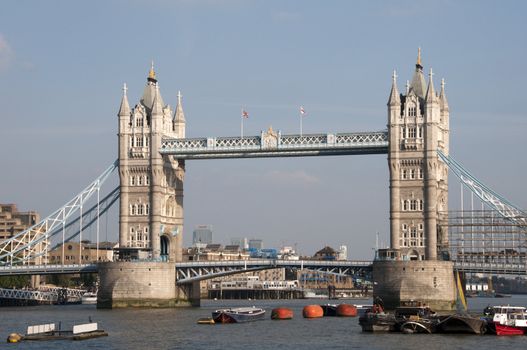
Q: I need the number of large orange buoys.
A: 3